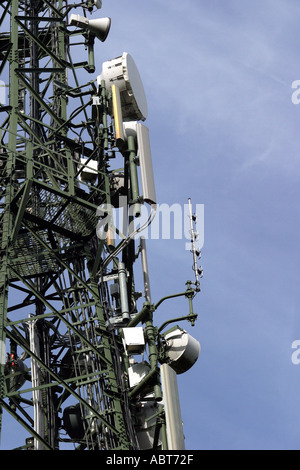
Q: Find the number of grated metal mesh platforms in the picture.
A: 2